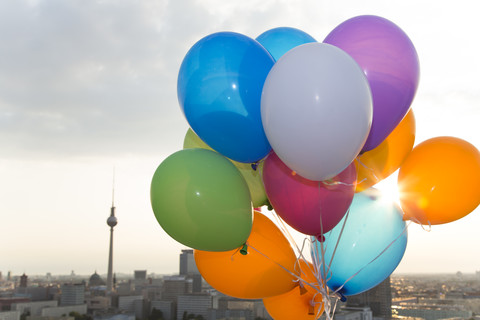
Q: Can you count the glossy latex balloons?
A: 12